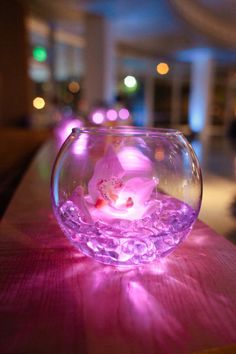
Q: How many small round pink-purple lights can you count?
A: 3